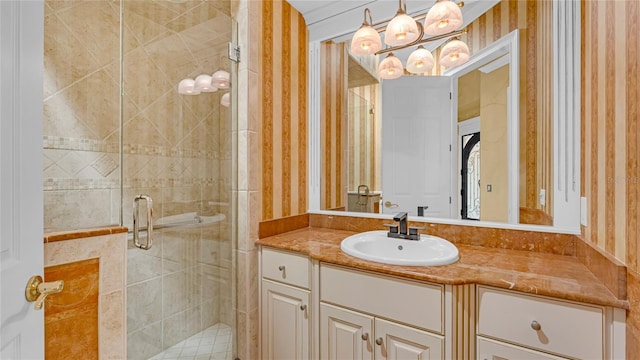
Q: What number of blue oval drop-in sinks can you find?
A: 0